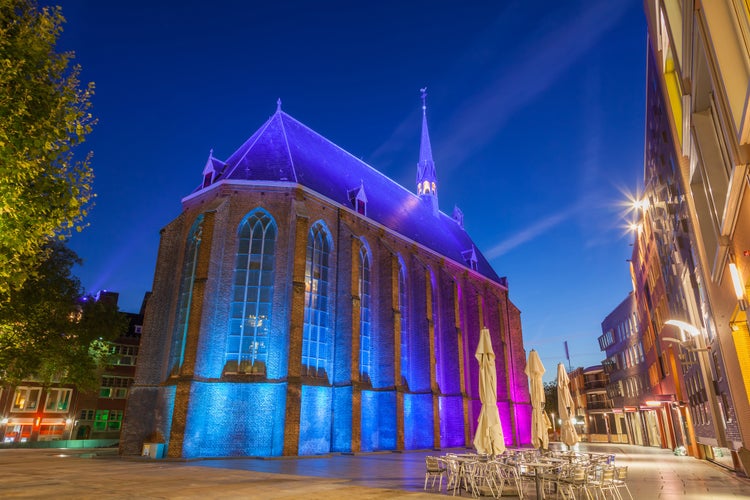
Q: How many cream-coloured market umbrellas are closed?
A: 3